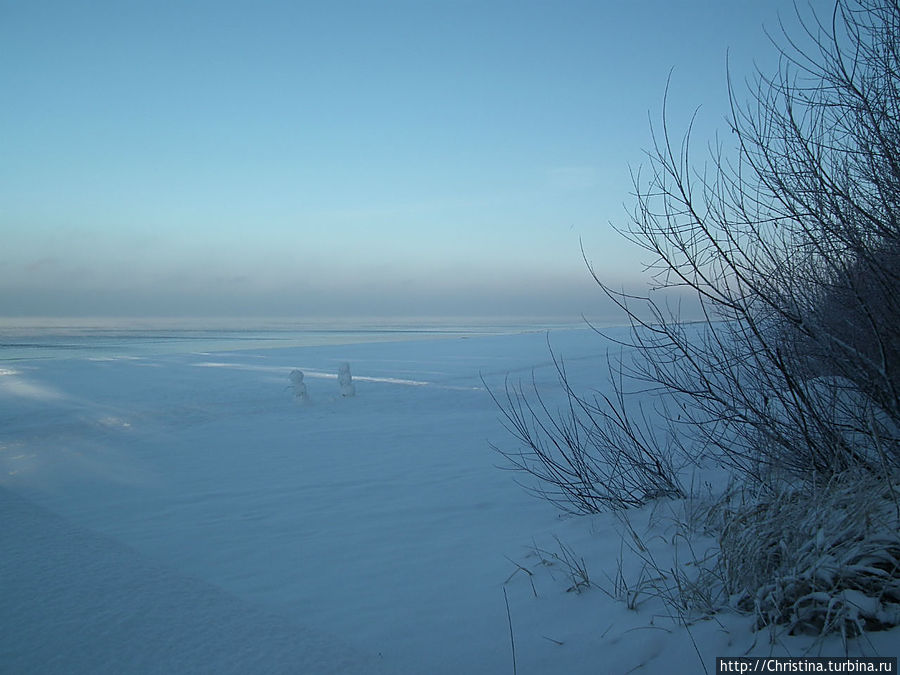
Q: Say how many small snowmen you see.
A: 2